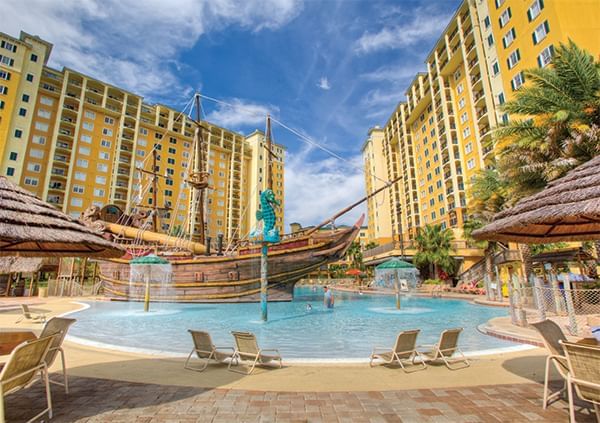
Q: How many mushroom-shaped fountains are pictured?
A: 2